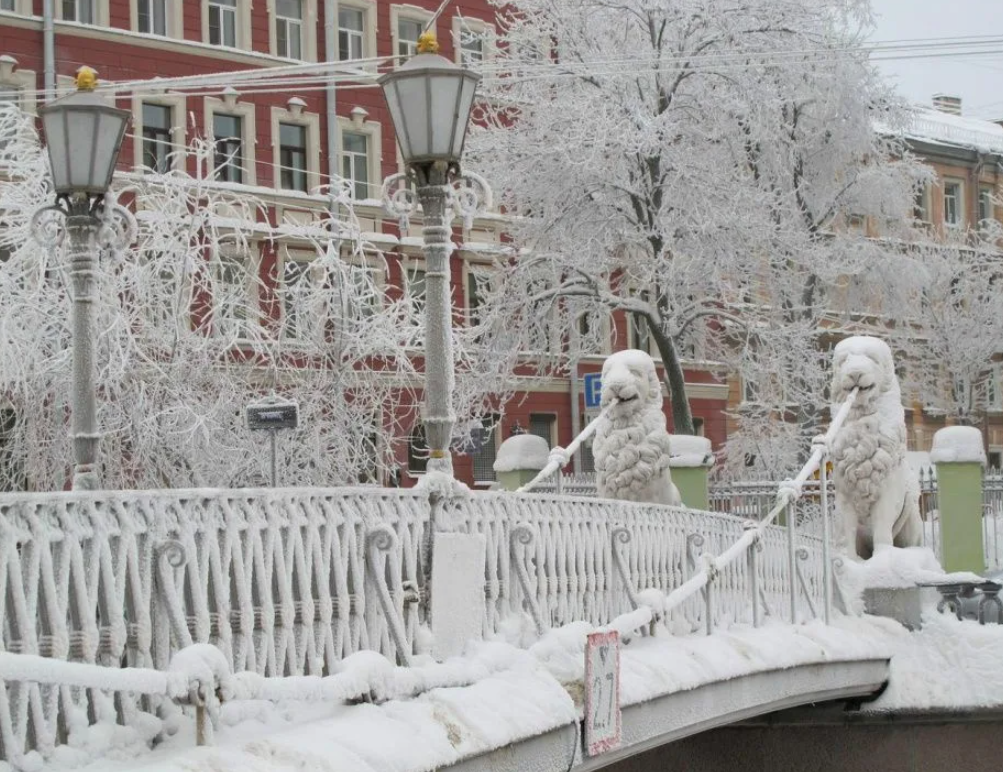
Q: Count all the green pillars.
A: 3